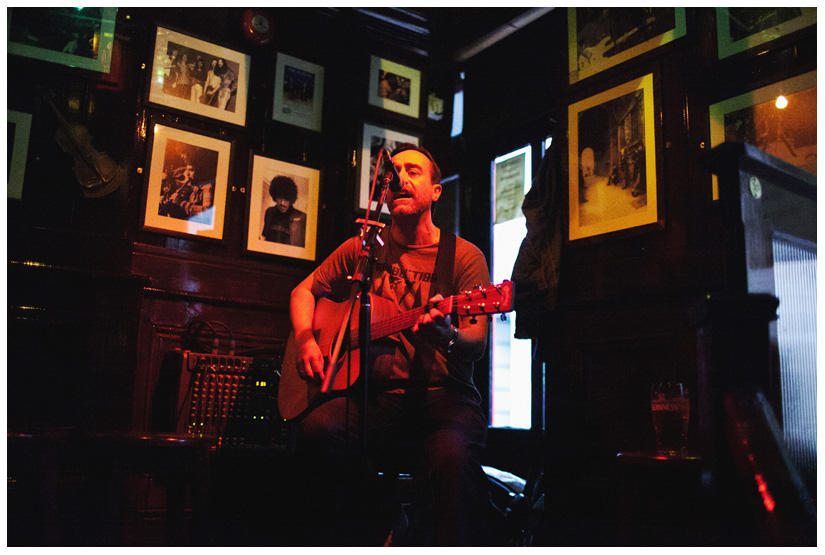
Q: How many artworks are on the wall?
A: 12